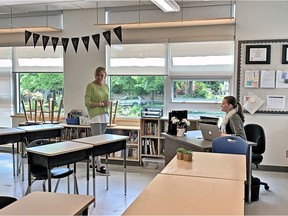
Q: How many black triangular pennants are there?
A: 10